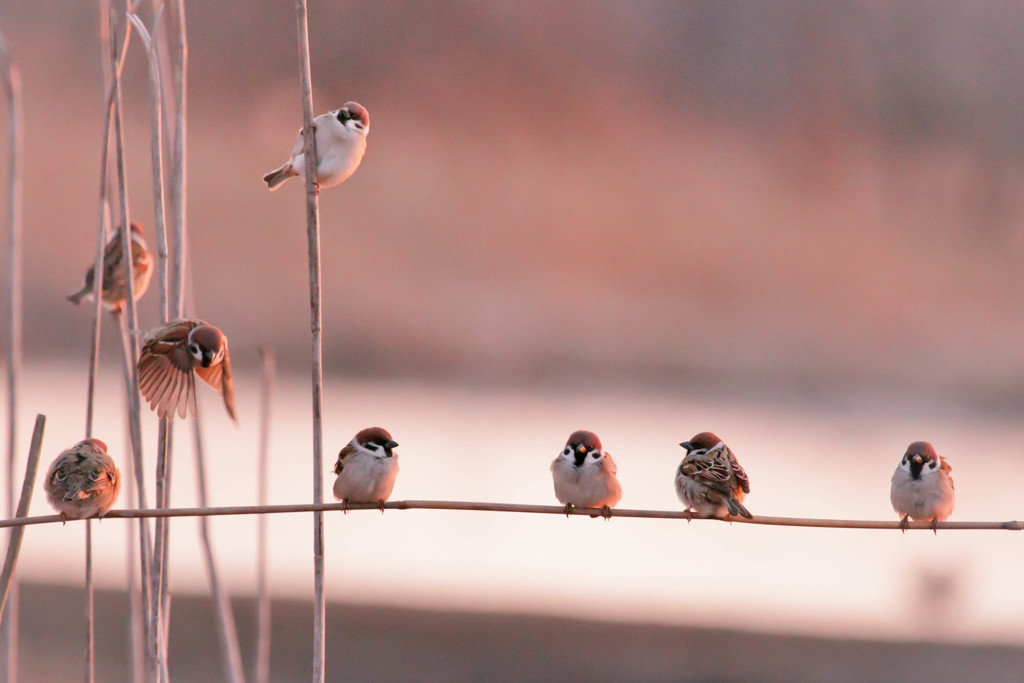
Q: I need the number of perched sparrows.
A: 7